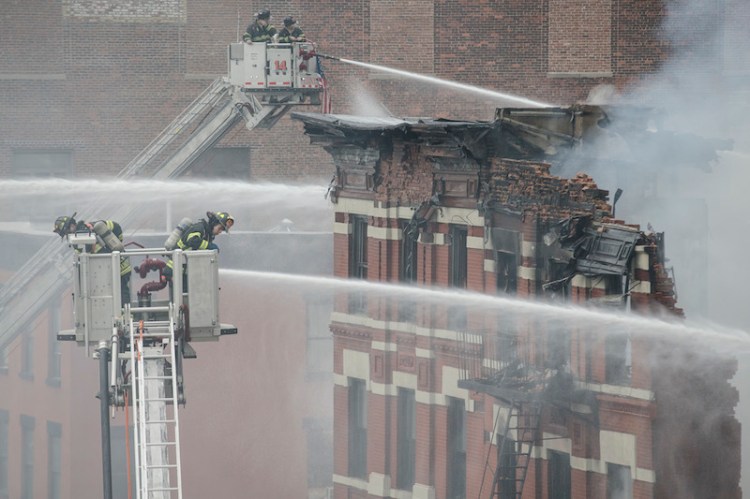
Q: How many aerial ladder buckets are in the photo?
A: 2